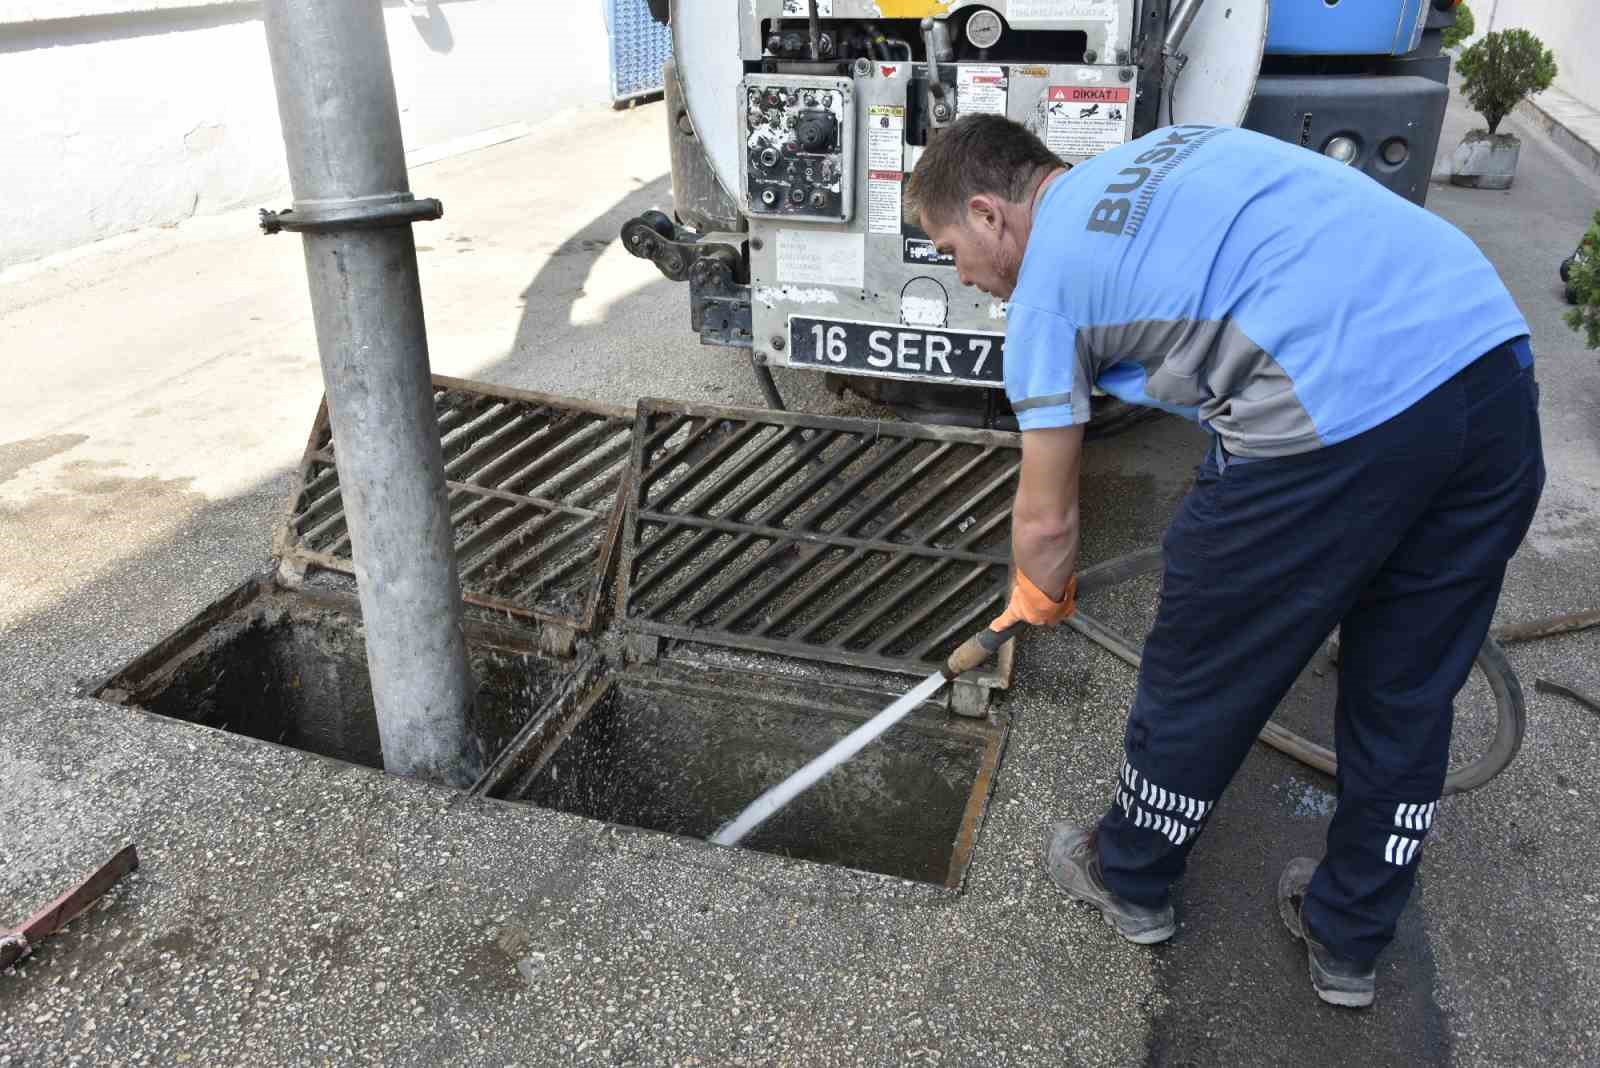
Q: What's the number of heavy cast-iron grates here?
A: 2